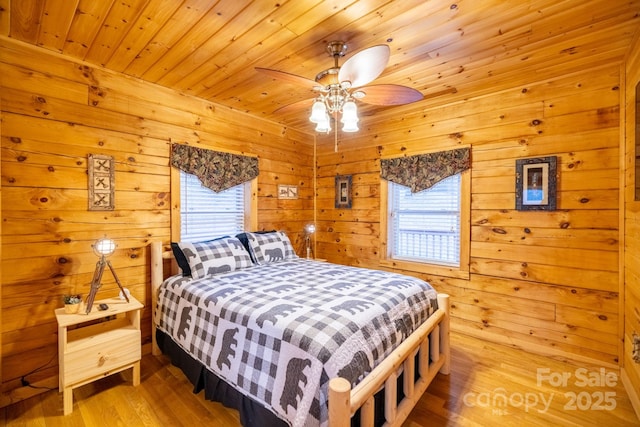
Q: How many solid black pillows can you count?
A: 2